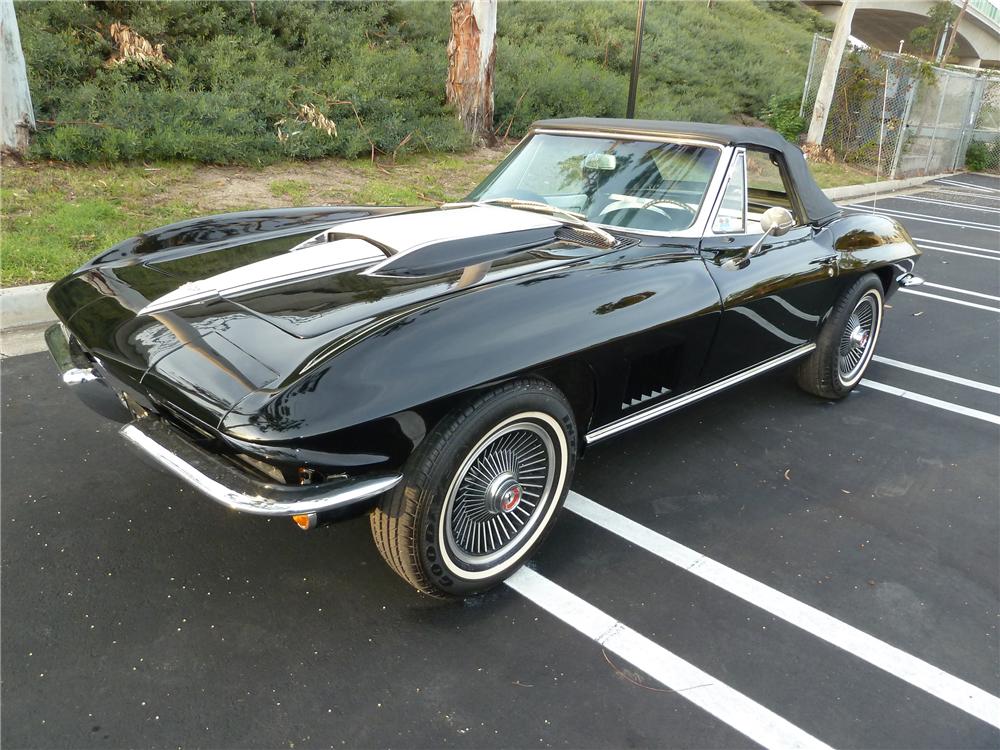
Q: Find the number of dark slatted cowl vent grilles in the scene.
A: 1